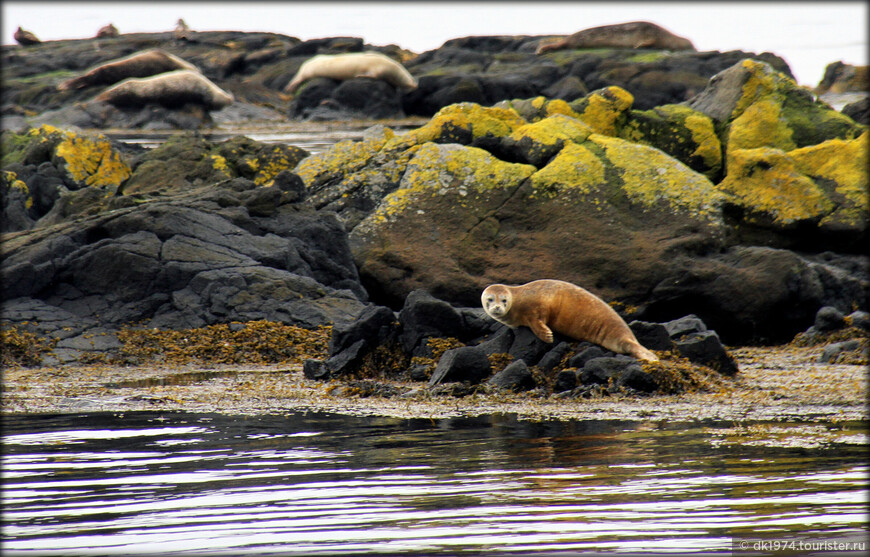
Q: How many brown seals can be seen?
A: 4